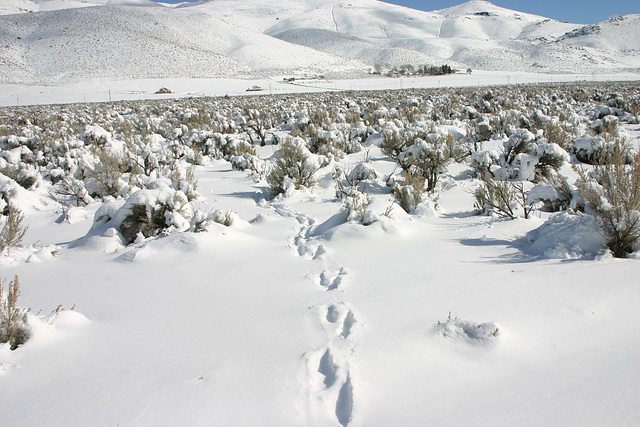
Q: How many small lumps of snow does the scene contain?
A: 1